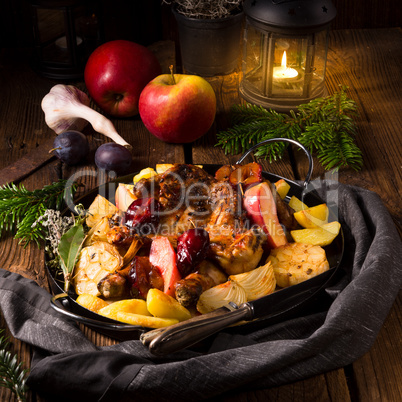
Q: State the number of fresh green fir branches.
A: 3